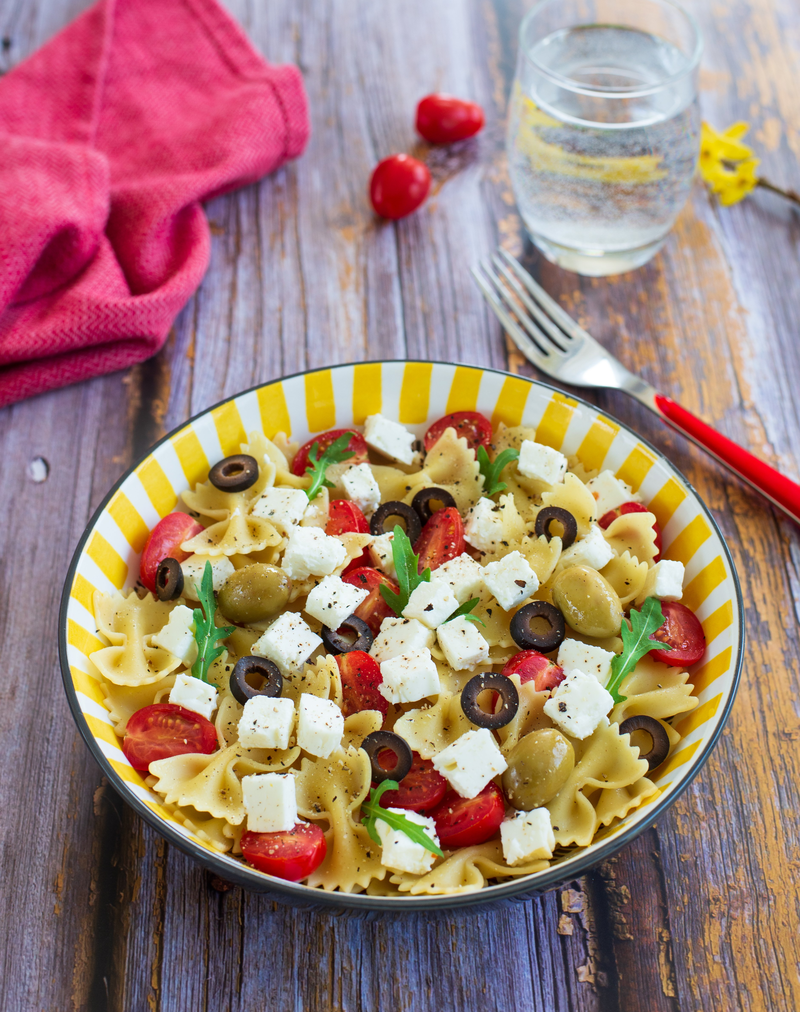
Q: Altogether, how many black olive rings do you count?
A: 11